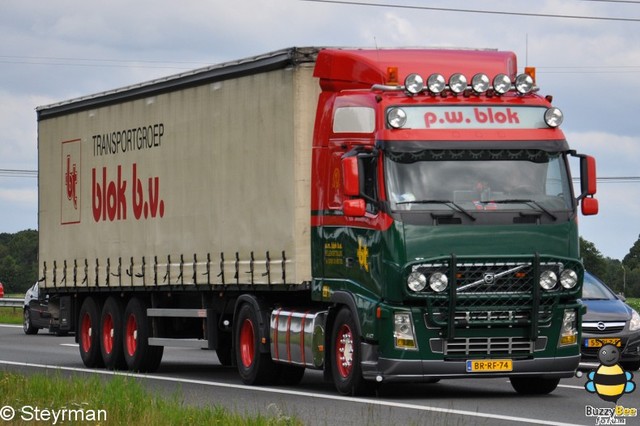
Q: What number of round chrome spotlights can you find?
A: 12